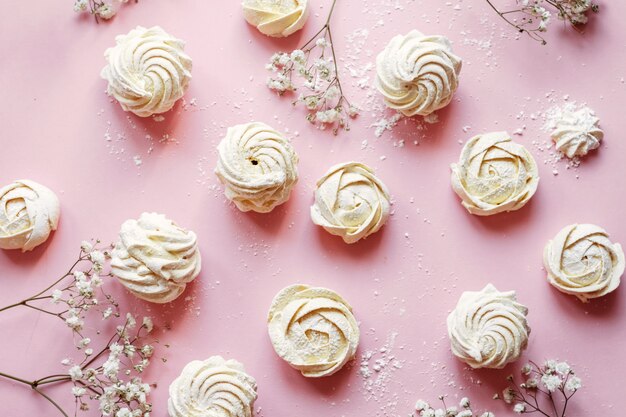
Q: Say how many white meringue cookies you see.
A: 13